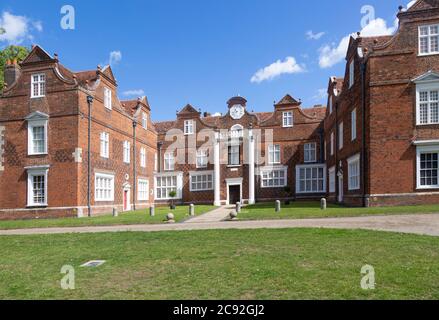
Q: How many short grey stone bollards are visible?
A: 6